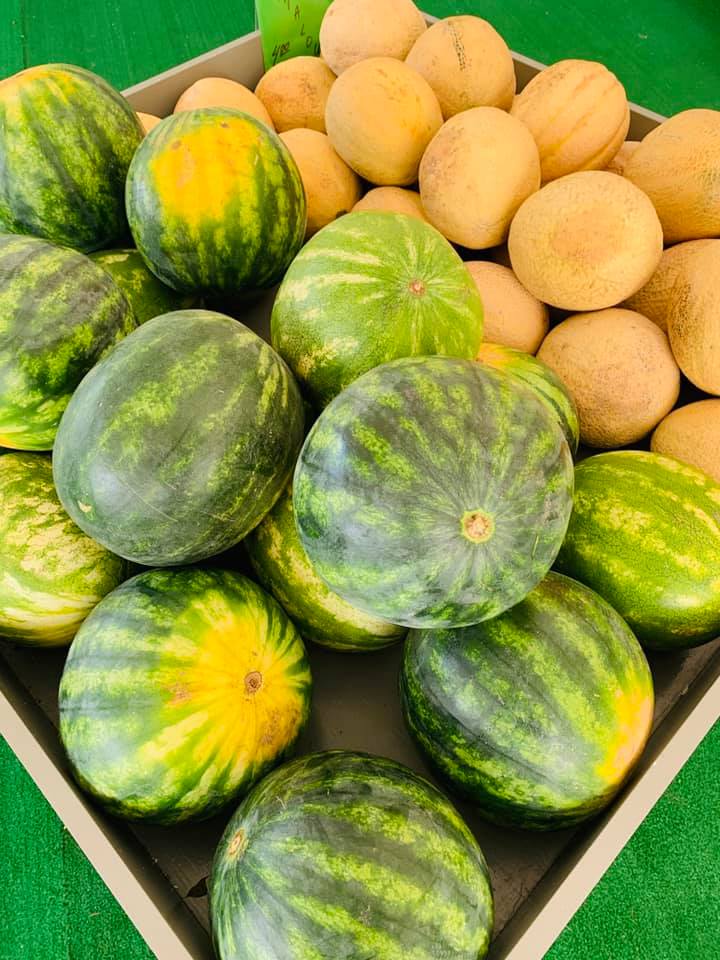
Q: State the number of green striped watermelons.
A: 14